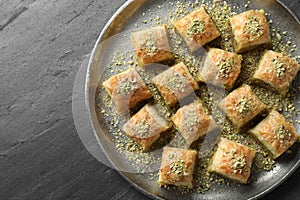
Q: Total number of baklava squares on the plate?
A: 13